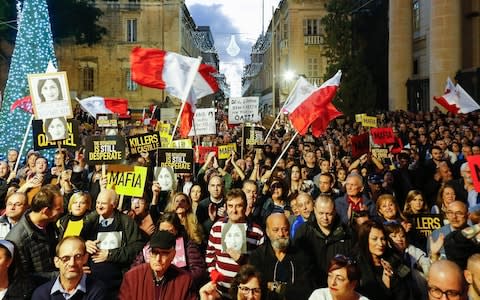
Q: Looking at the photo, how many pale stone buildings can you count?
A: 3